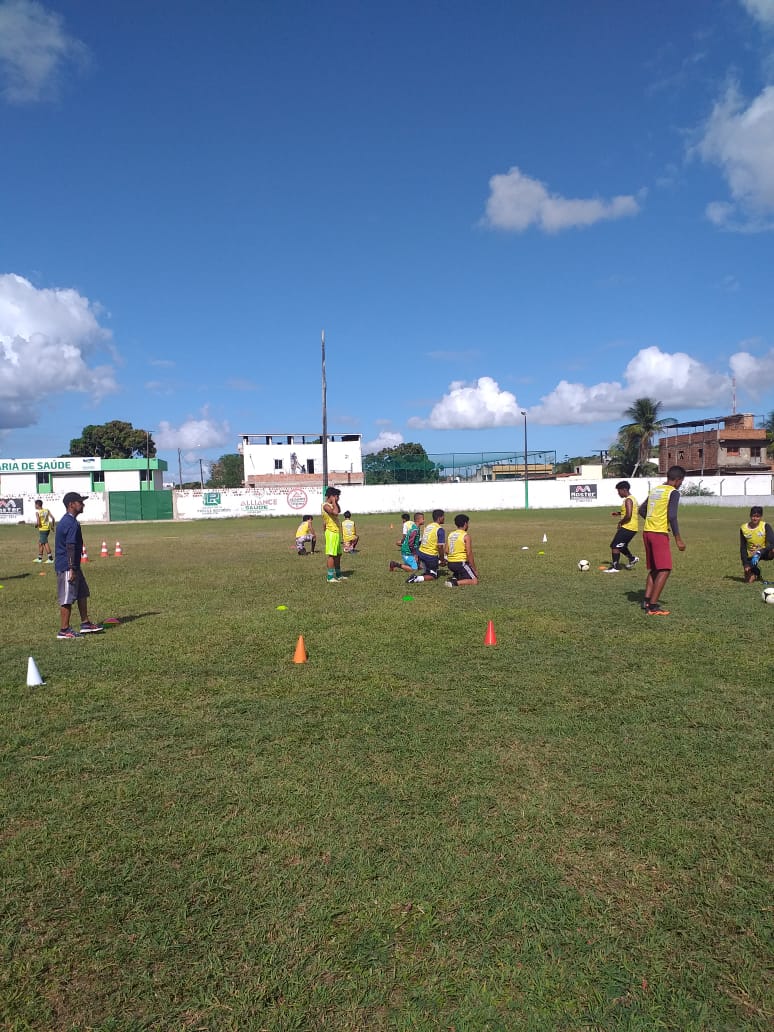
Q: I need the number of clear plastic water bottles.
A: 0